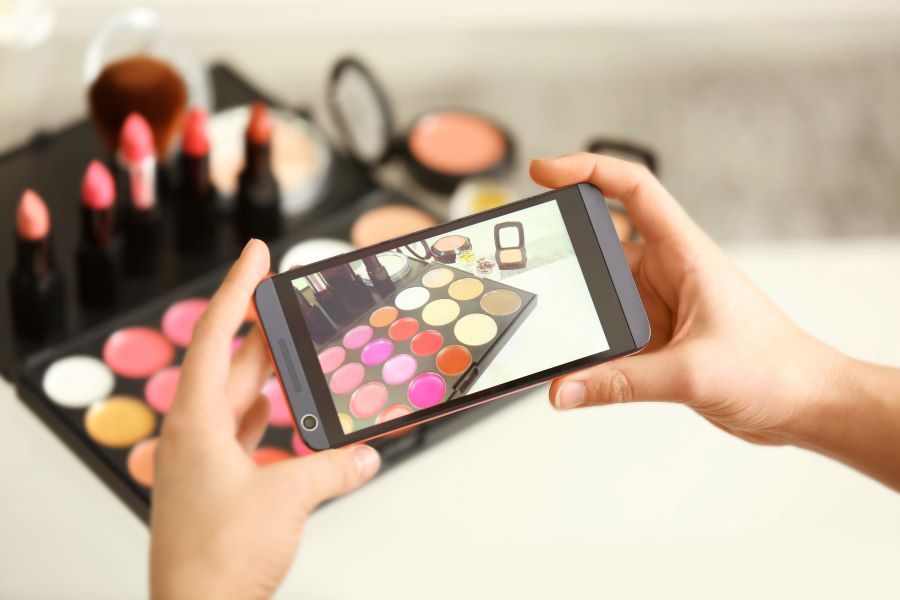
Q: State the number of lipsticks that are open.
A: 5